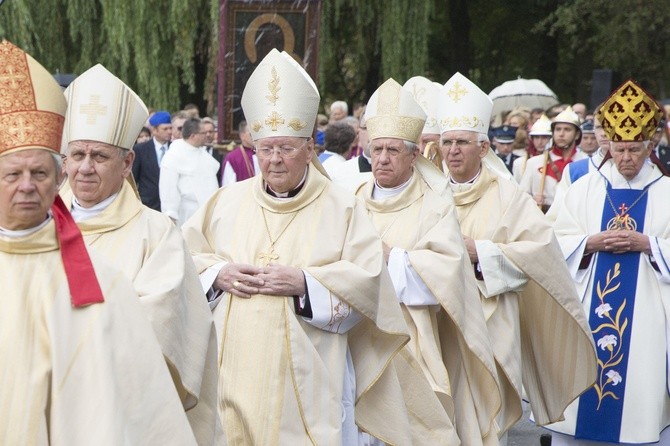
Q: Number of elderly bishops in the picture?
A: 6